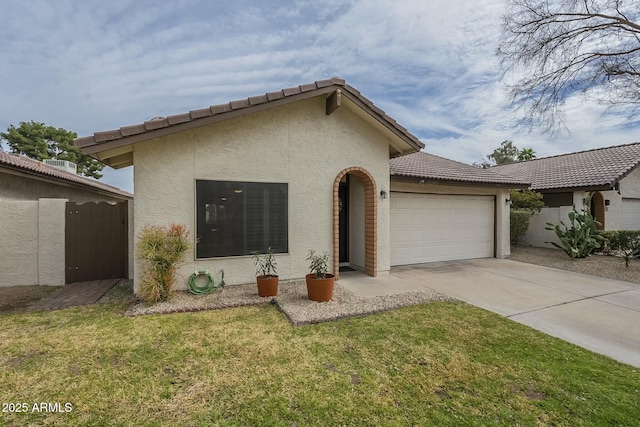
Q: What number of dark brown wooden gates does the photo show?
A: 1